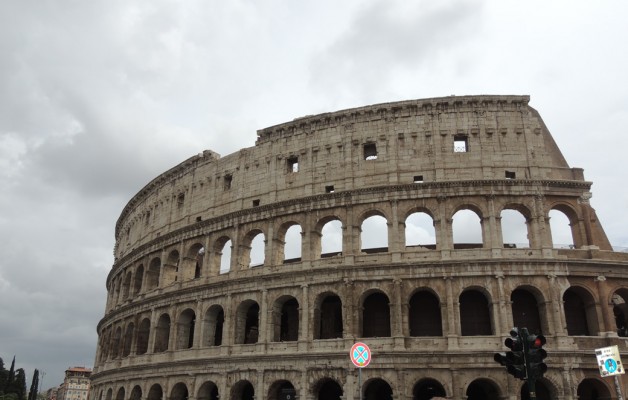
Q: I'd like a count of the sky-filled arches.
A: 9